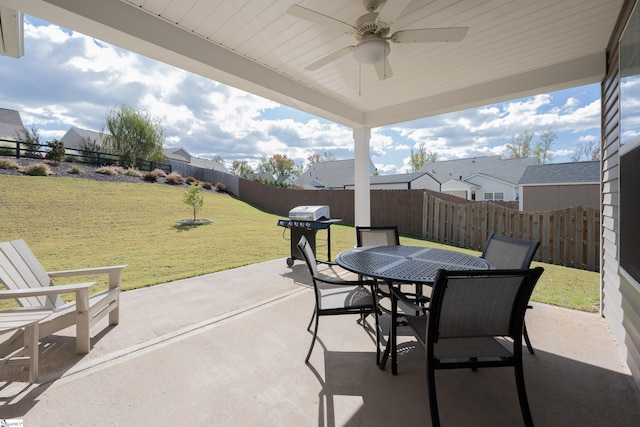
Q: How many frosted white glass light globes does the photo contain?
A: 1